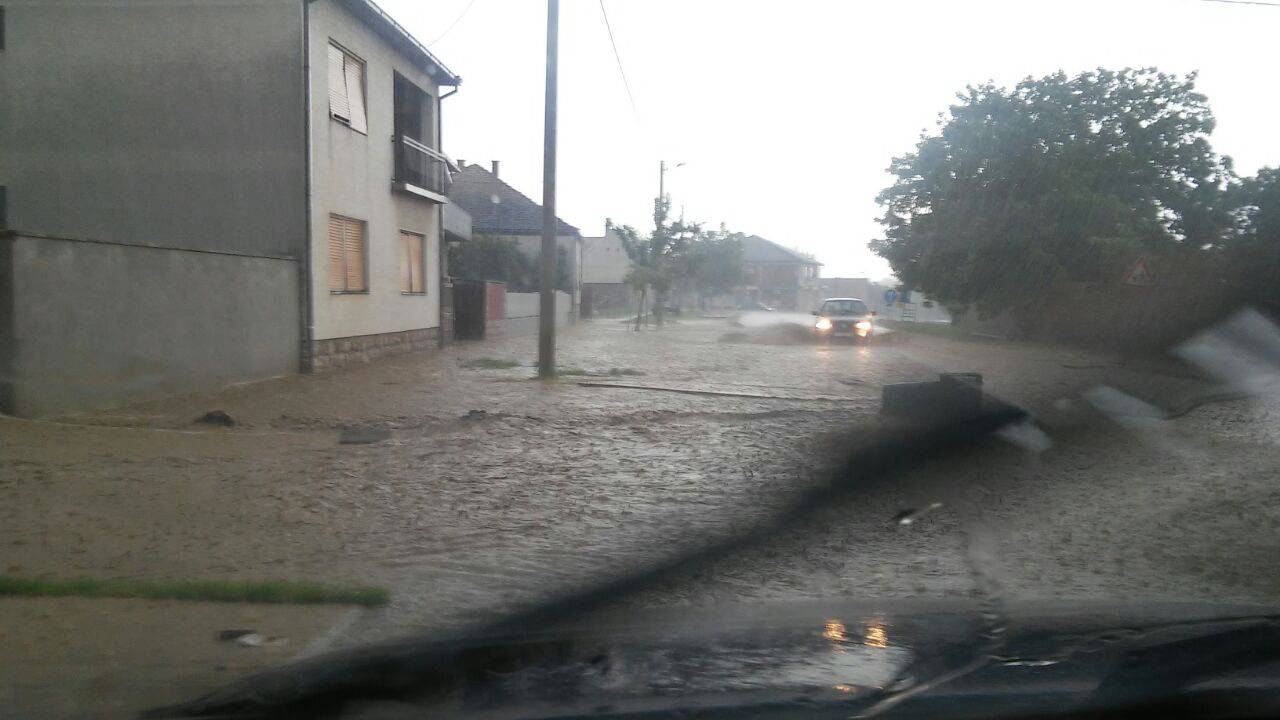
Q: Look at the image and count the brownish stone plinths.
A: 1